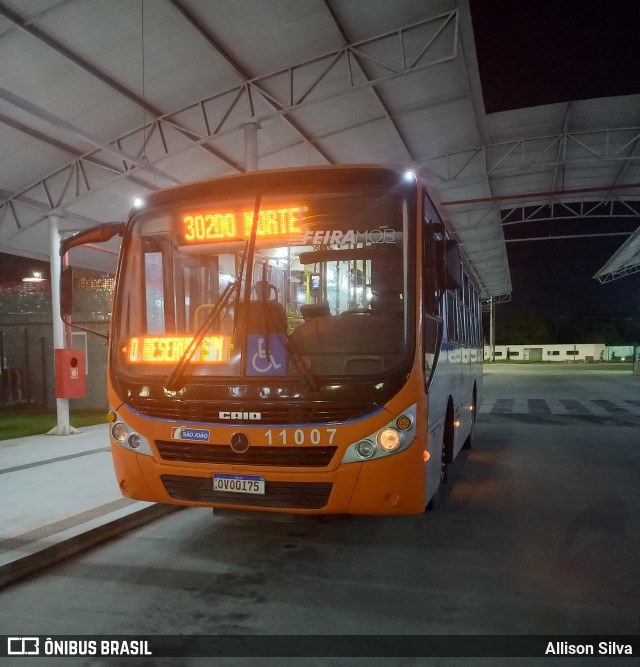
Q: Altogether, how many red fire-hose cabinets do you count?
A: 1